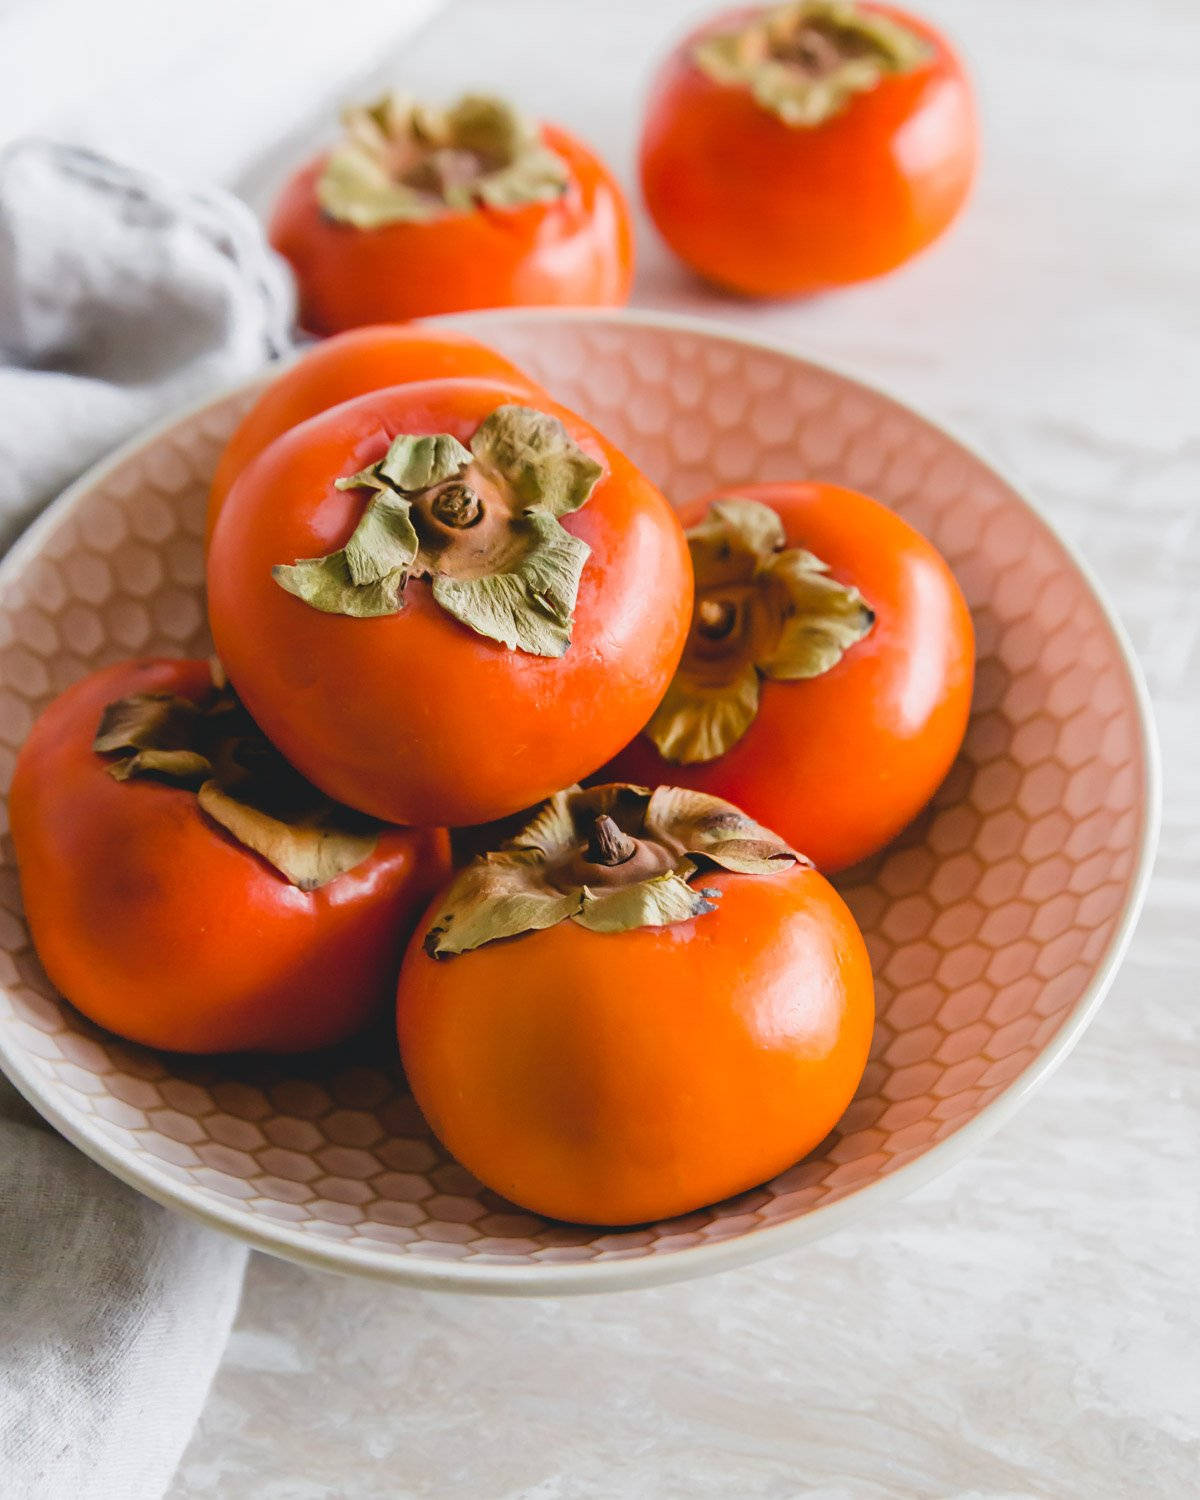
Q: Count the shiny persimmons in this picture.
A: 7